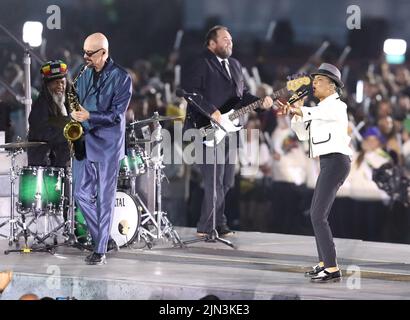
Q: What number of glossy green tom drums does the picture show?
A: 2